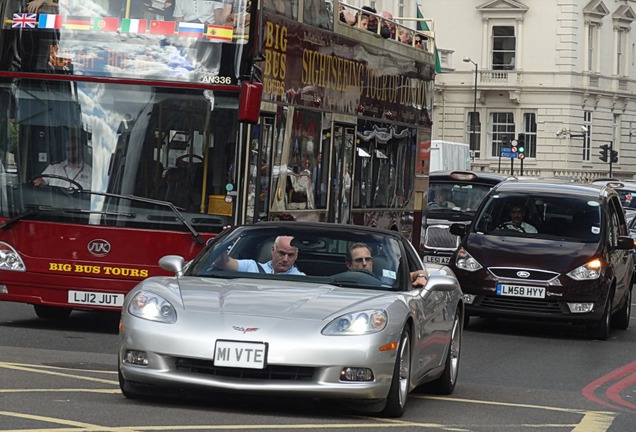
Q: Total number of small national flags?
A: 8